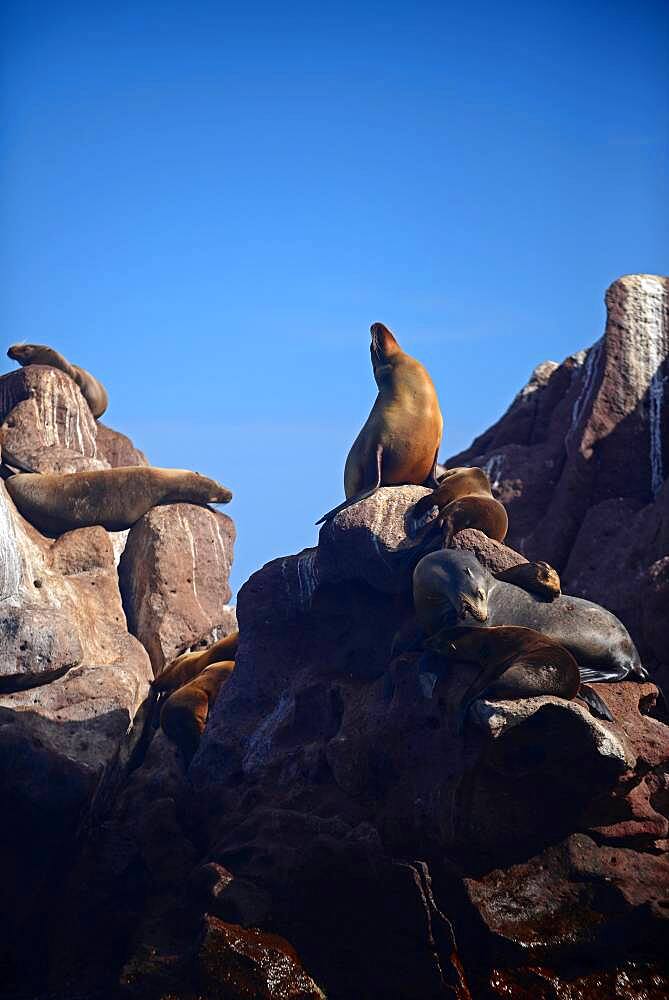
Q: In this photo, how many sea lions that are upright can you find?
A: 1